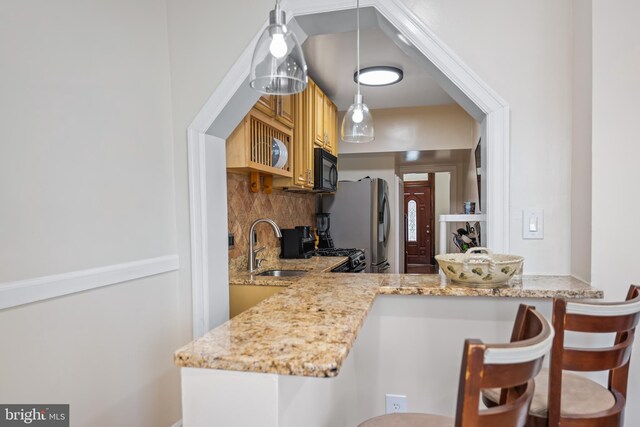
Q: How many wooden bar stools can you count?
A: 2